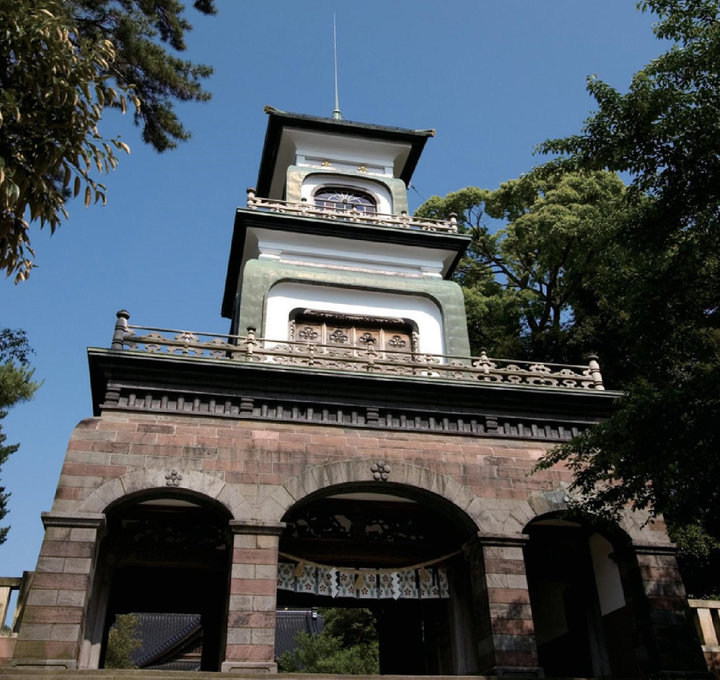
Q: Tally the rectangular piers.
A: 4